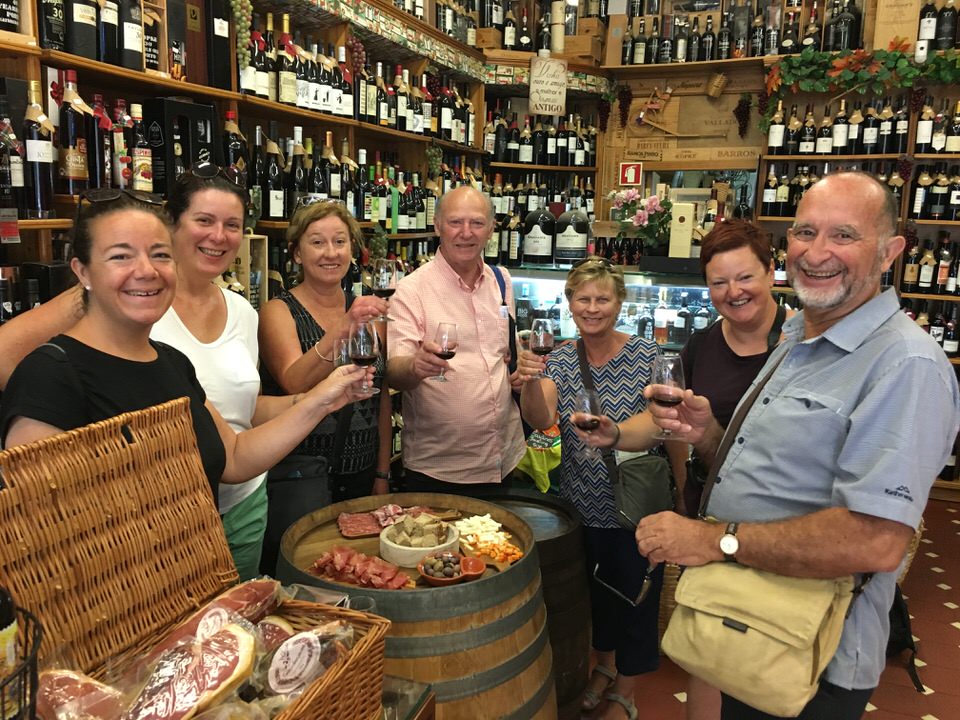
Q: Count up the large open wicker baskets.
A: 1